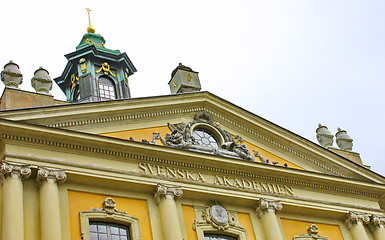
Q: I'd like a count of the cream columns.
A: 6